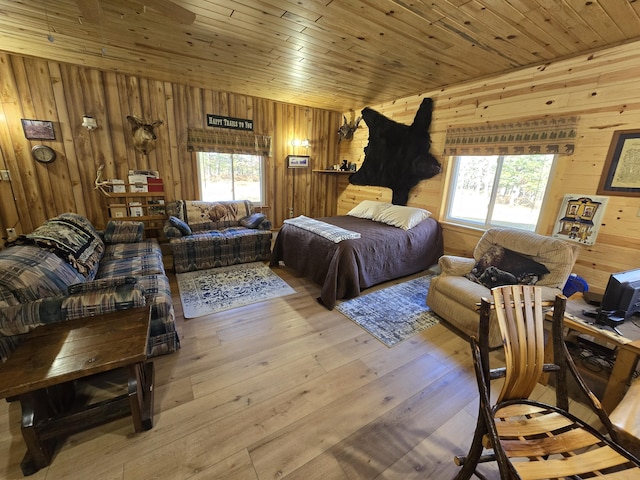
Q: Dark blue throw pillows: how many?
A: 2